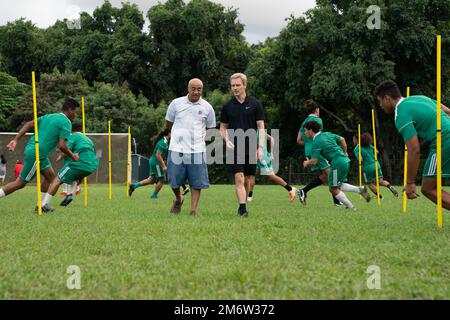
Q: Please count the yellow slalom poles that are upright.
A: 8